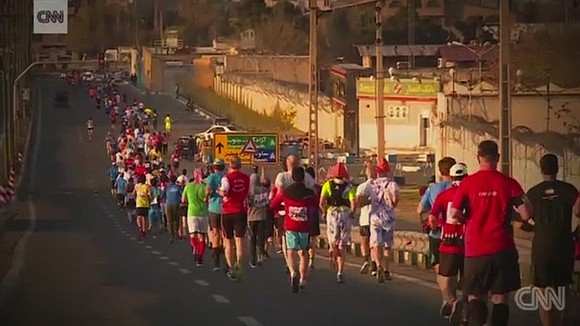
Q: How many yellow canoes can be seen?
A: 0